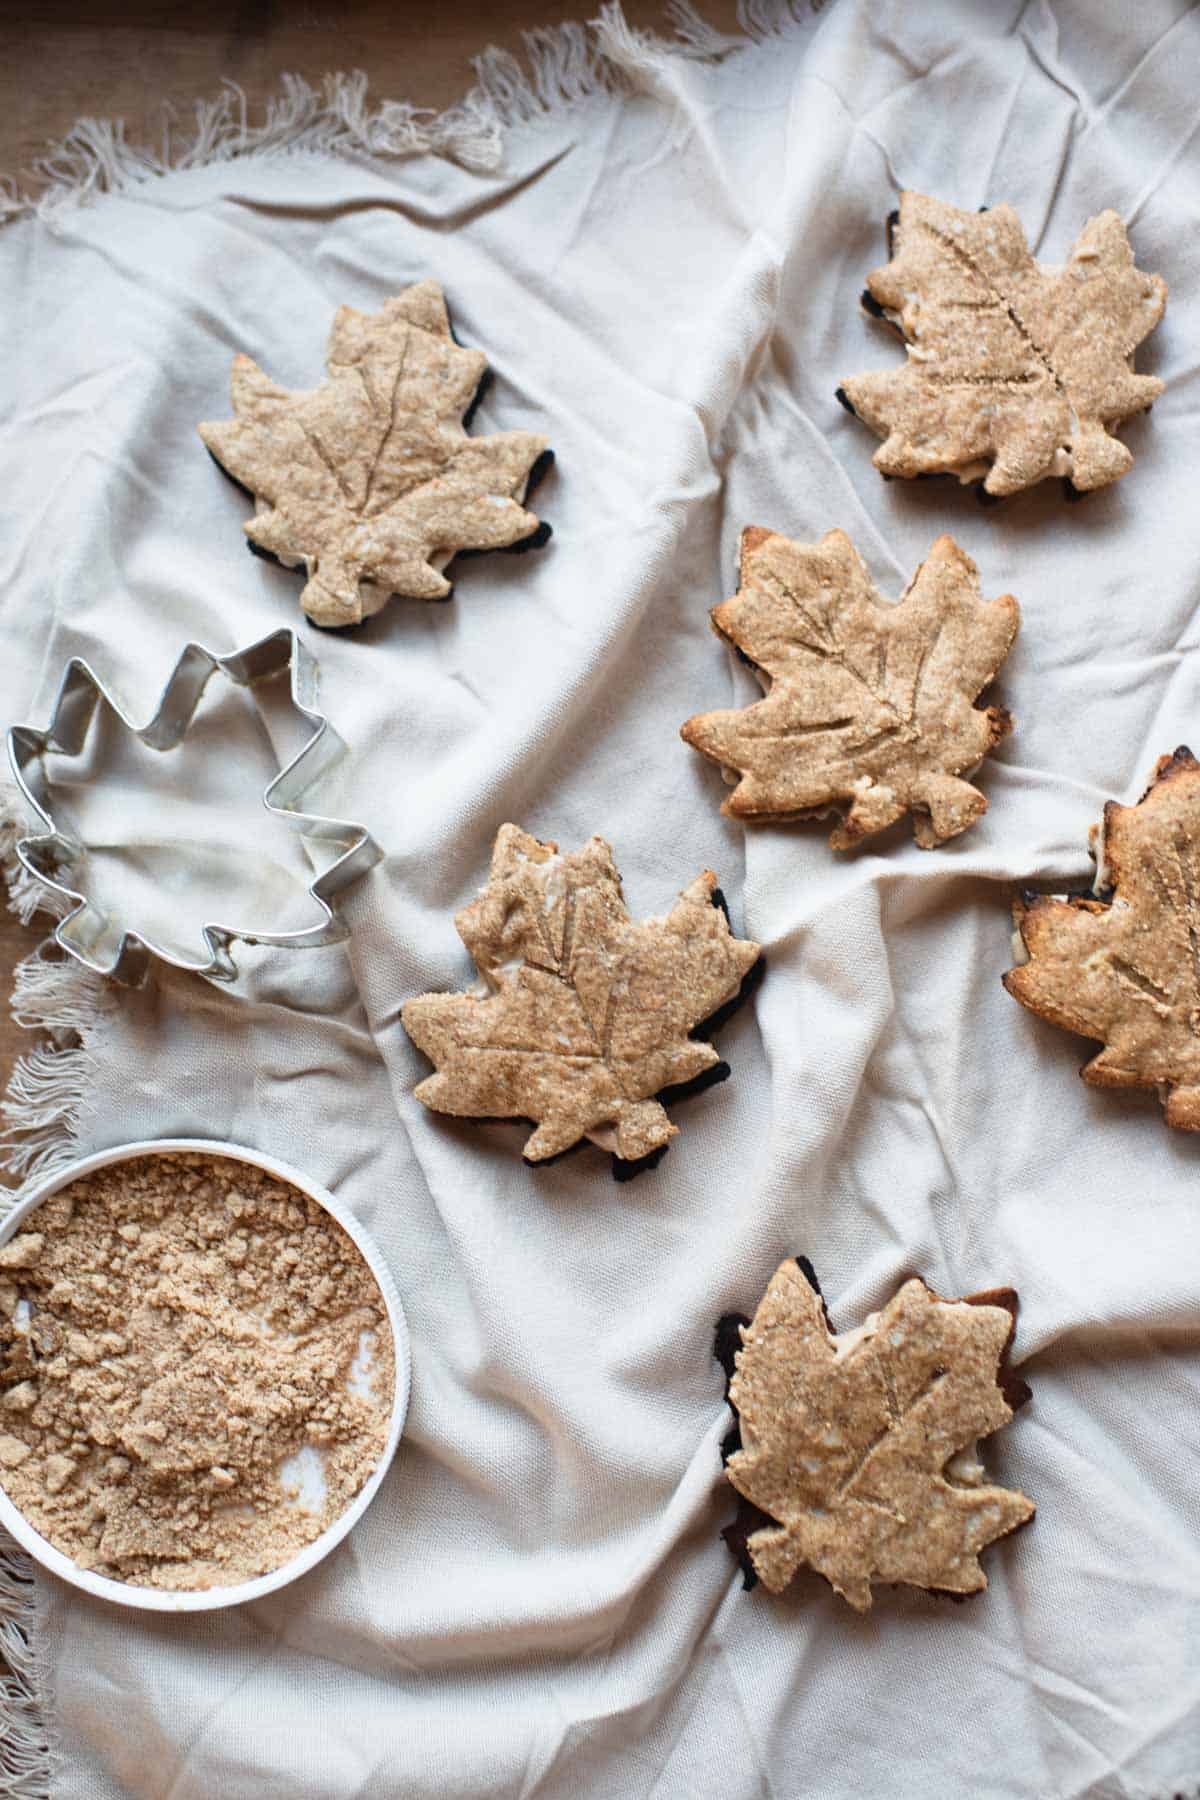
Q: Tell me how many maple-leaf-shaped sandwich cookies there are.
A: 6